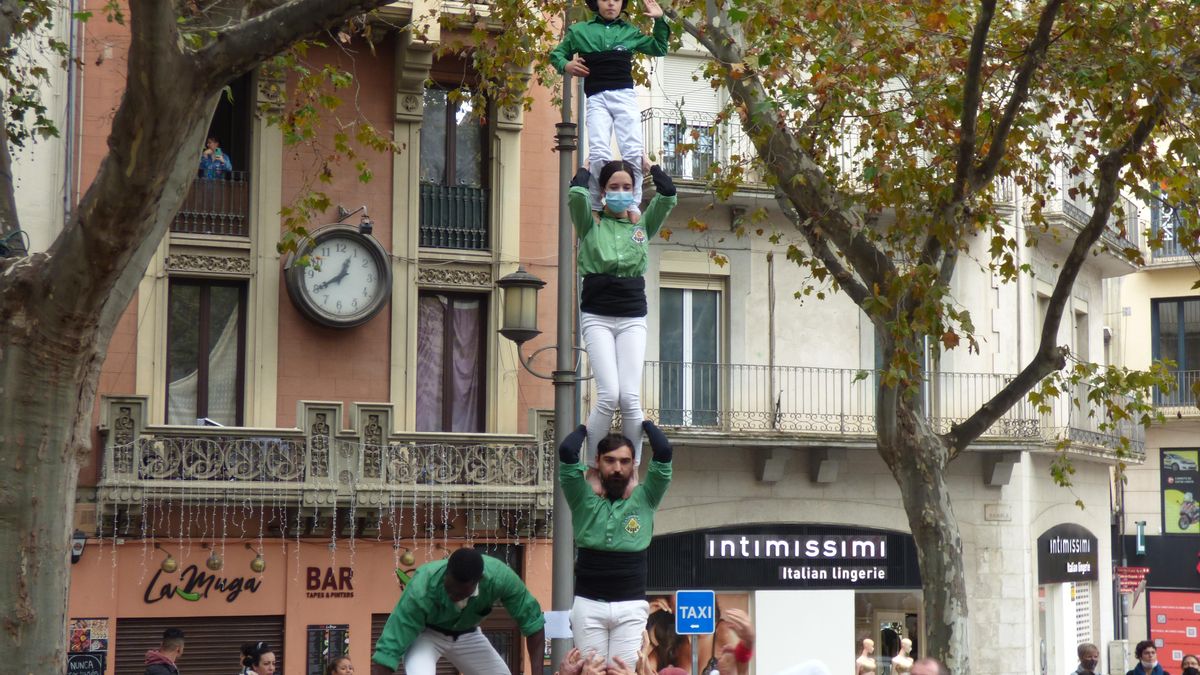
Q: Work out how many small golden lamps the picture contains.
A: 4